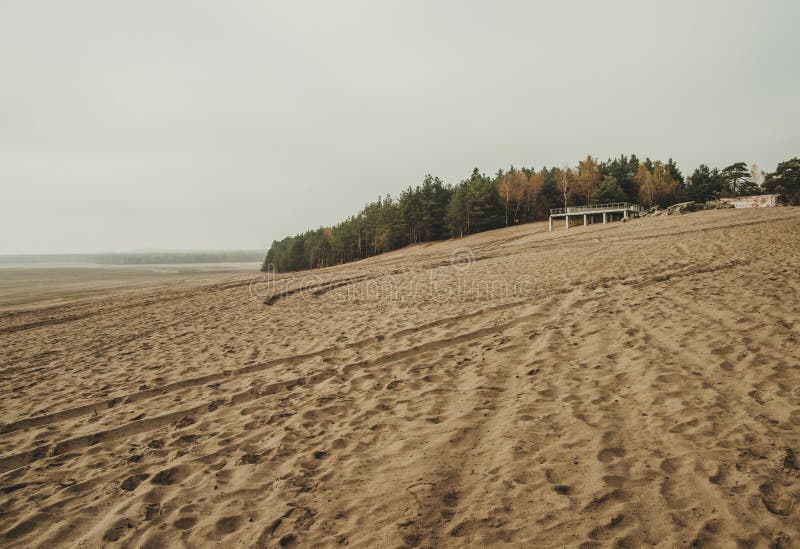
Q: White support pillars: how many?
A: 5